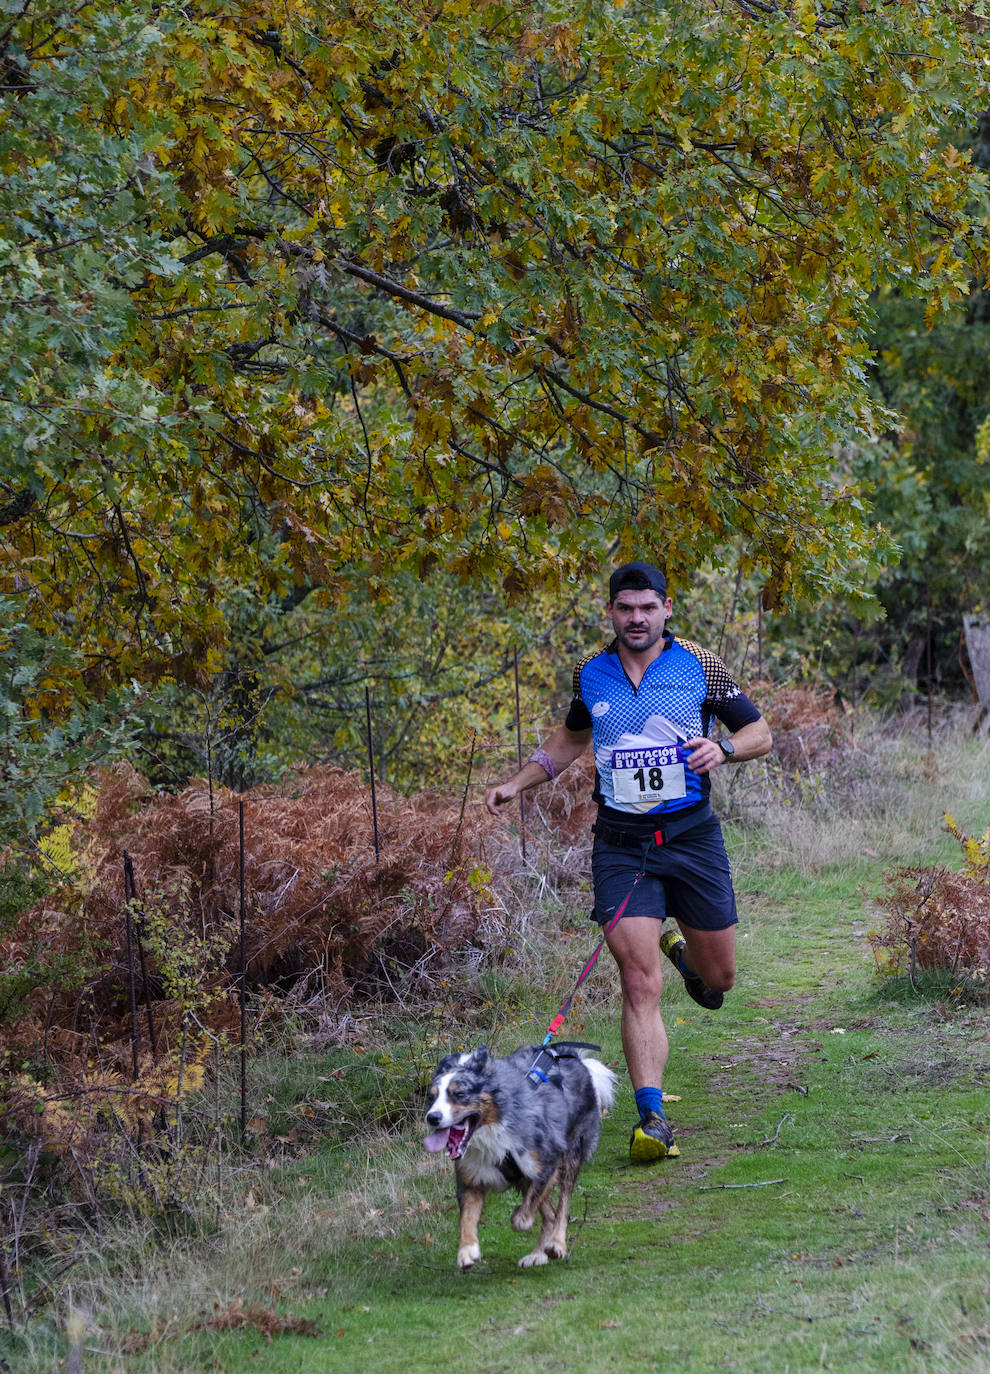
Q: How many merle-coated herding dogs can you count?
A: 1